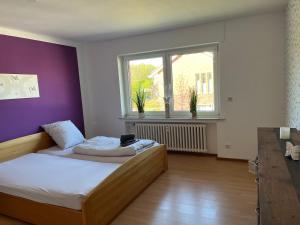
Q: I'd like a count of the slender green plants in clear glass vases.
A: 2